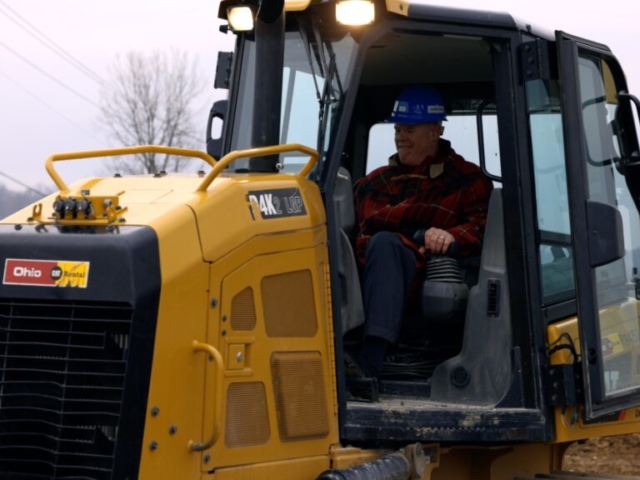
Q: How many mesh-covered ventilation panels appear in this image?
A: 4